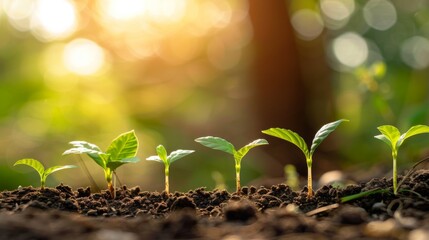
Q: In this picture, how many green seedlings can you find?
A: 6